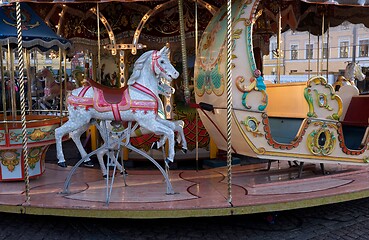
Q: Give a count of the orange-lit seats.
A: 1